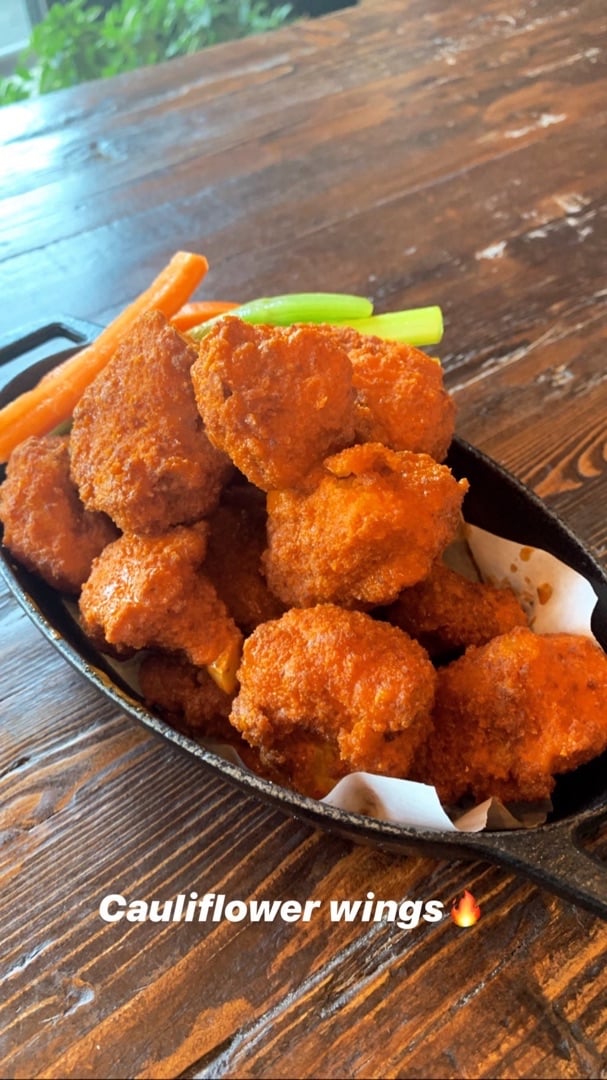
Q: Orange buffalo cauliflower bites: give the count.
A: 11